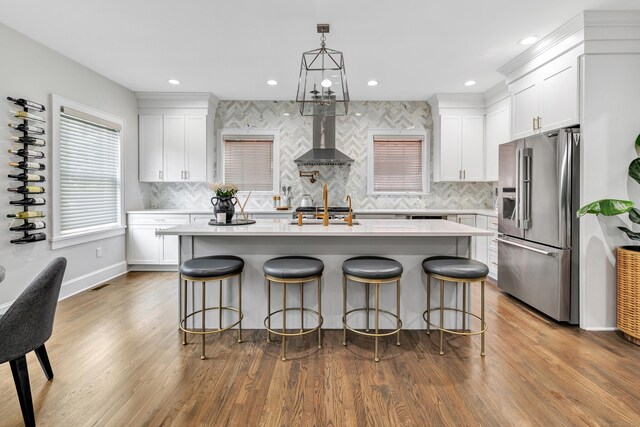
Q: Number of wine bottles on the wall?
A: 12